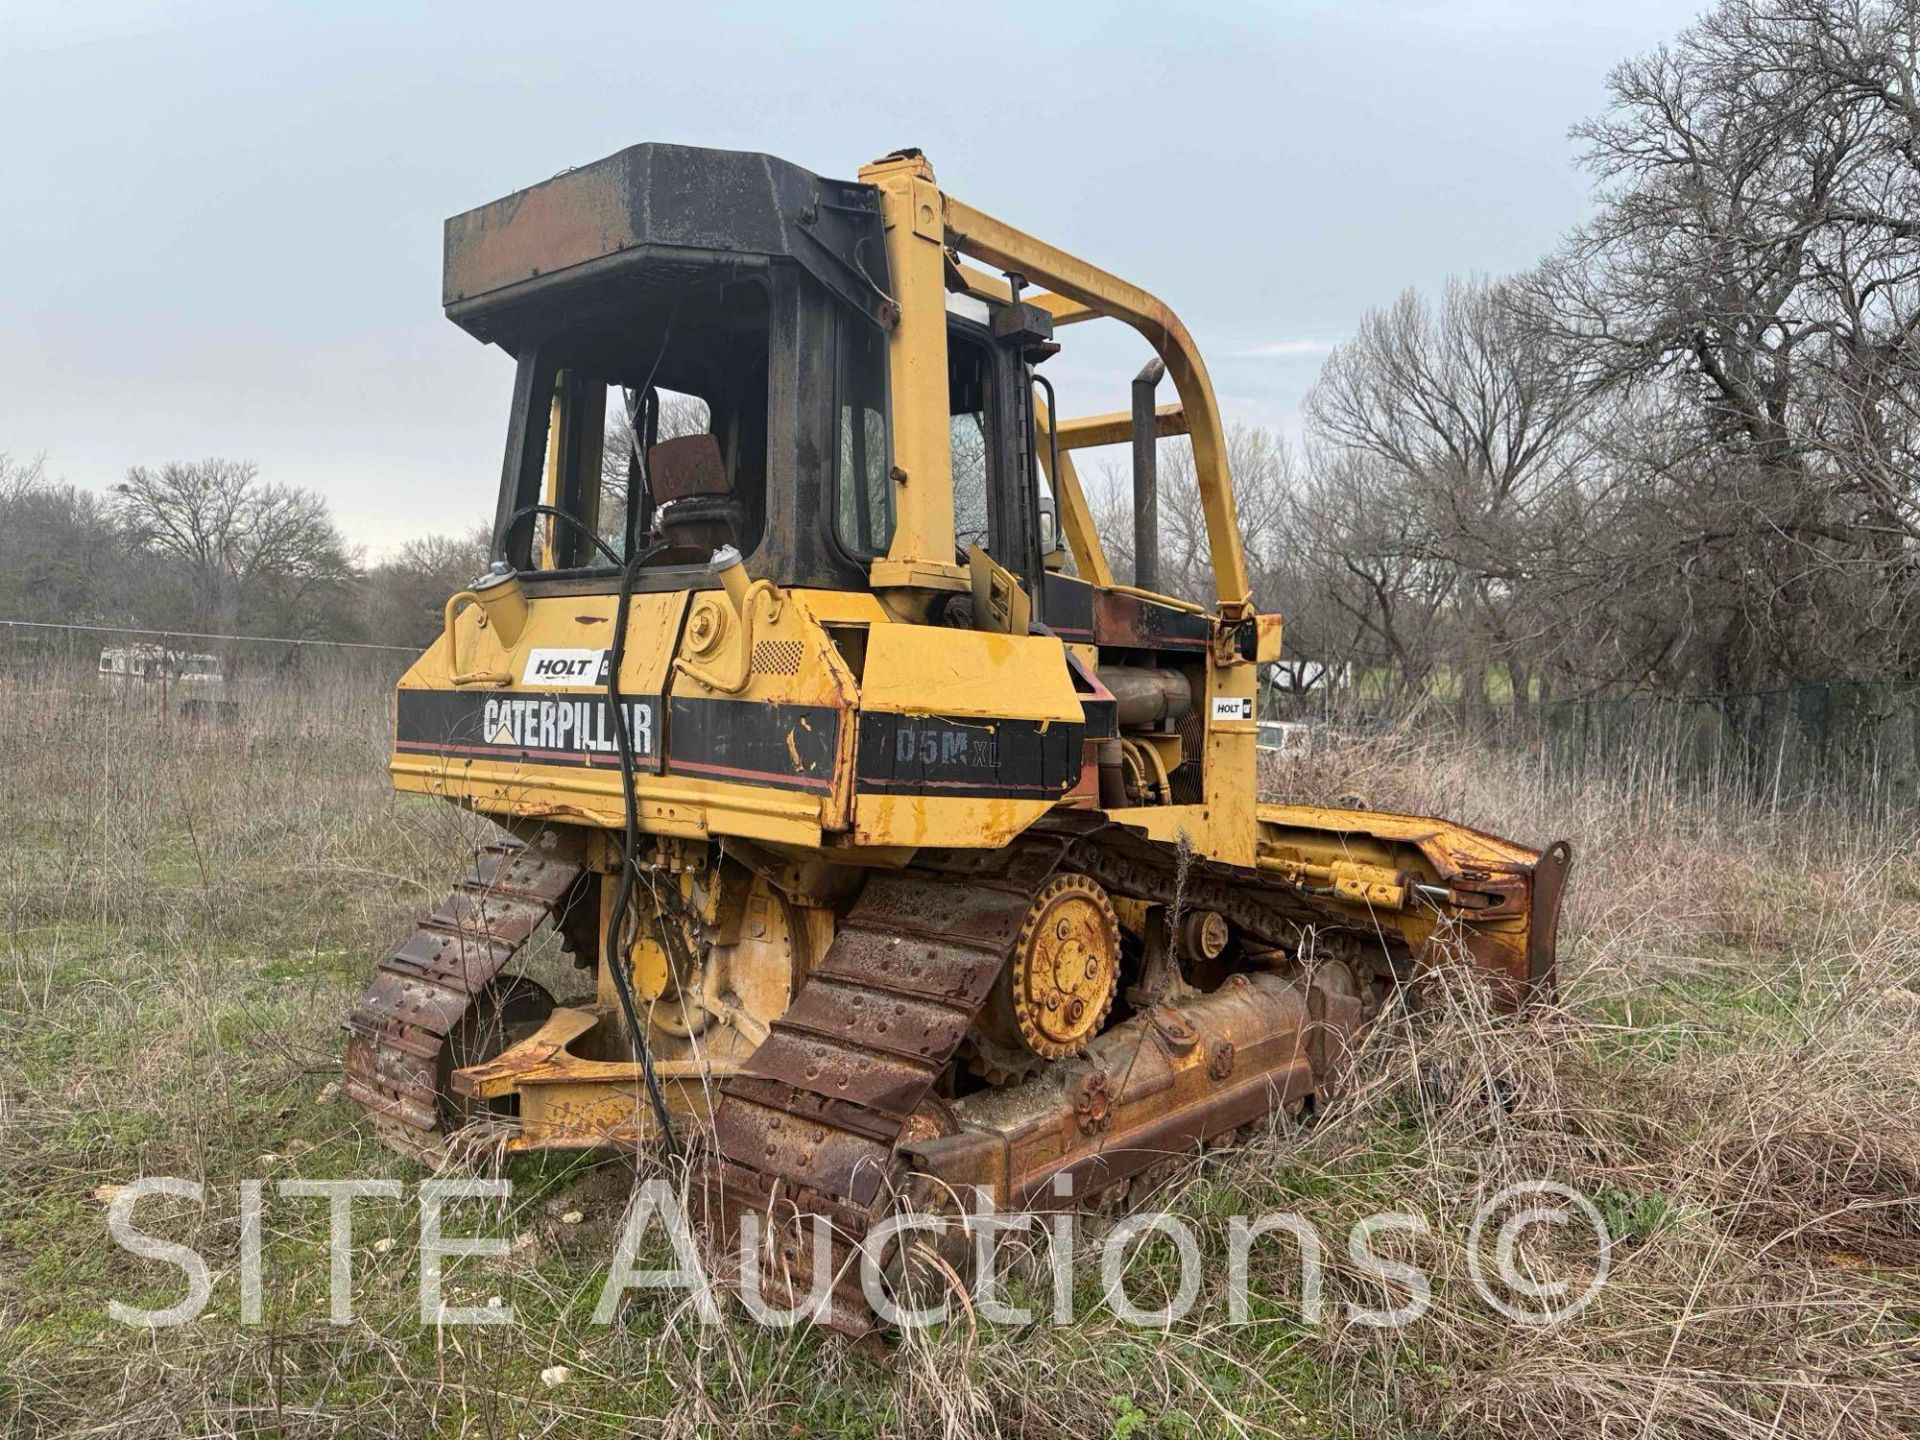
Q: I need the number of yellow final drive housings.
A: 1